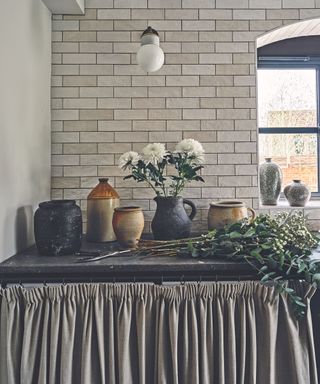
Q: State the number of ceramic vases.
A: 7